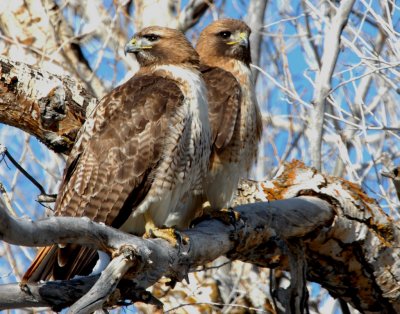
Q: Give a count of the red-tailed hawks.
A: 2